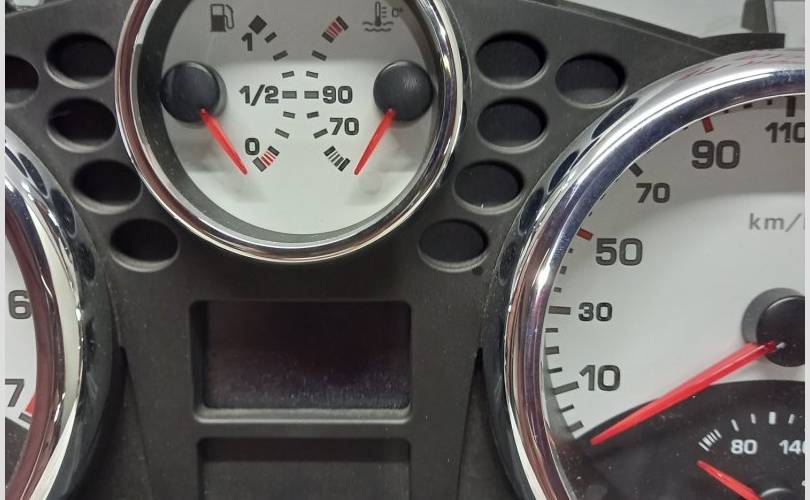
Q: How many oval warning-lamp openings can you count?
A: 10